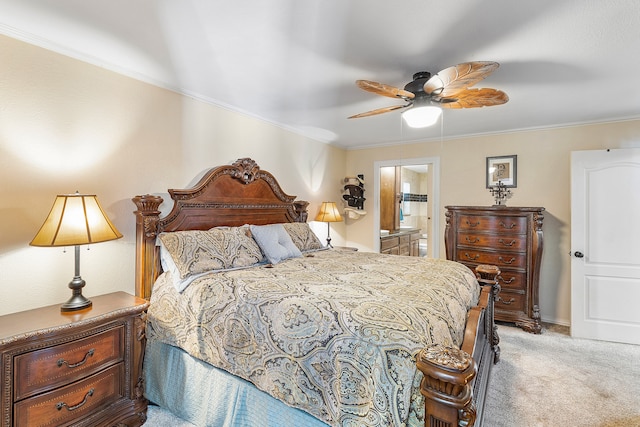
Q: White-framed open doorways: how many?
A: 1